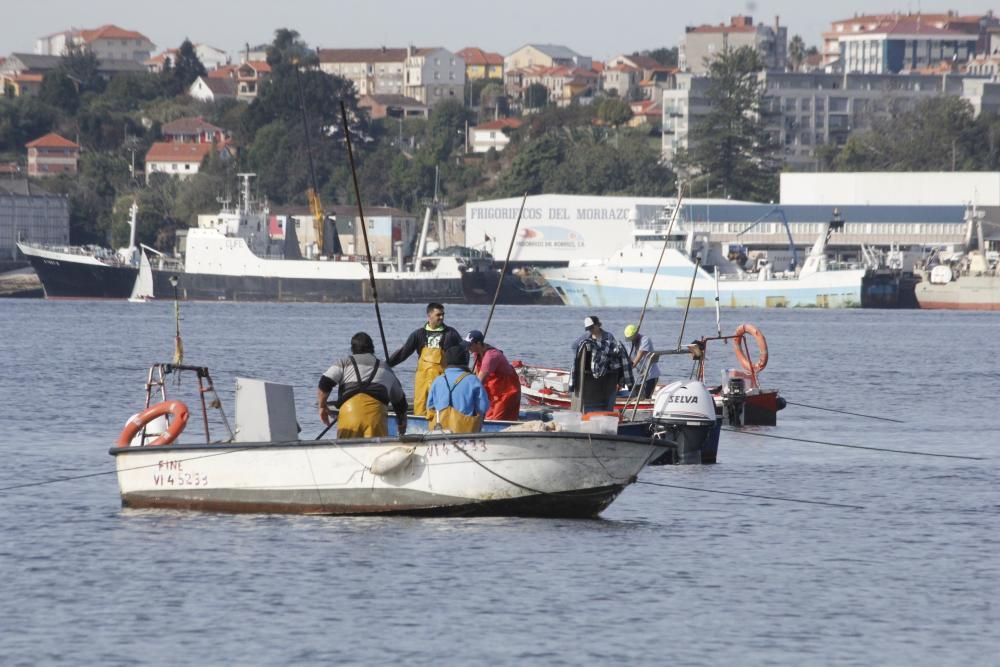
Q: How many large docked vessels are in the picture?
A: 3